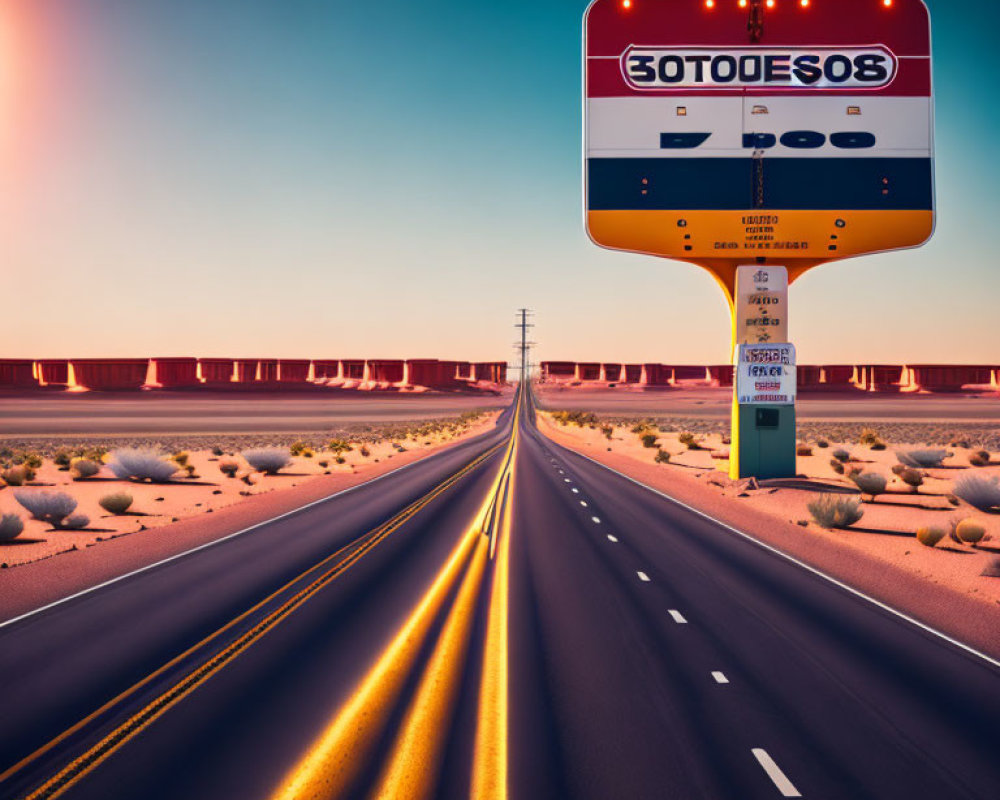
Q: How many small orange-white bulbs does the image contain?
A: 6